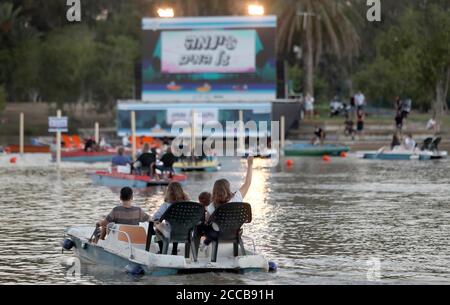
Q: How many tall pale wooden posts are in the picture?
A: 7